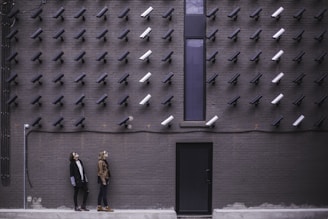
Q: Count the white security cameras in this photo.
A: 13